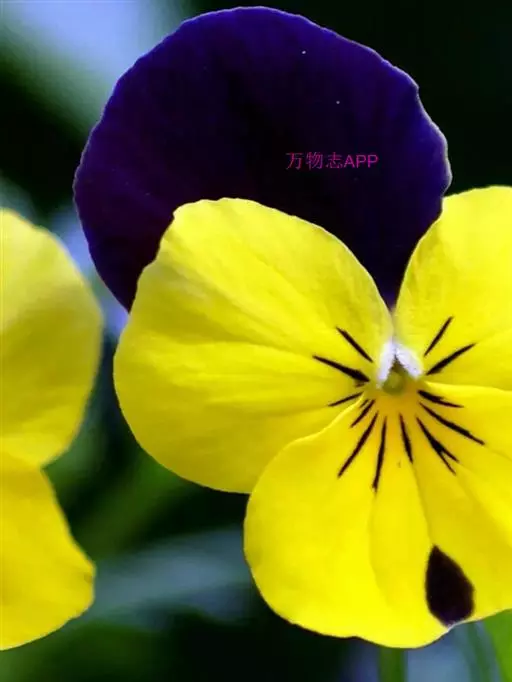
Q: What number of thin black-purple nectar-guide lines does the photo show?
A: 12